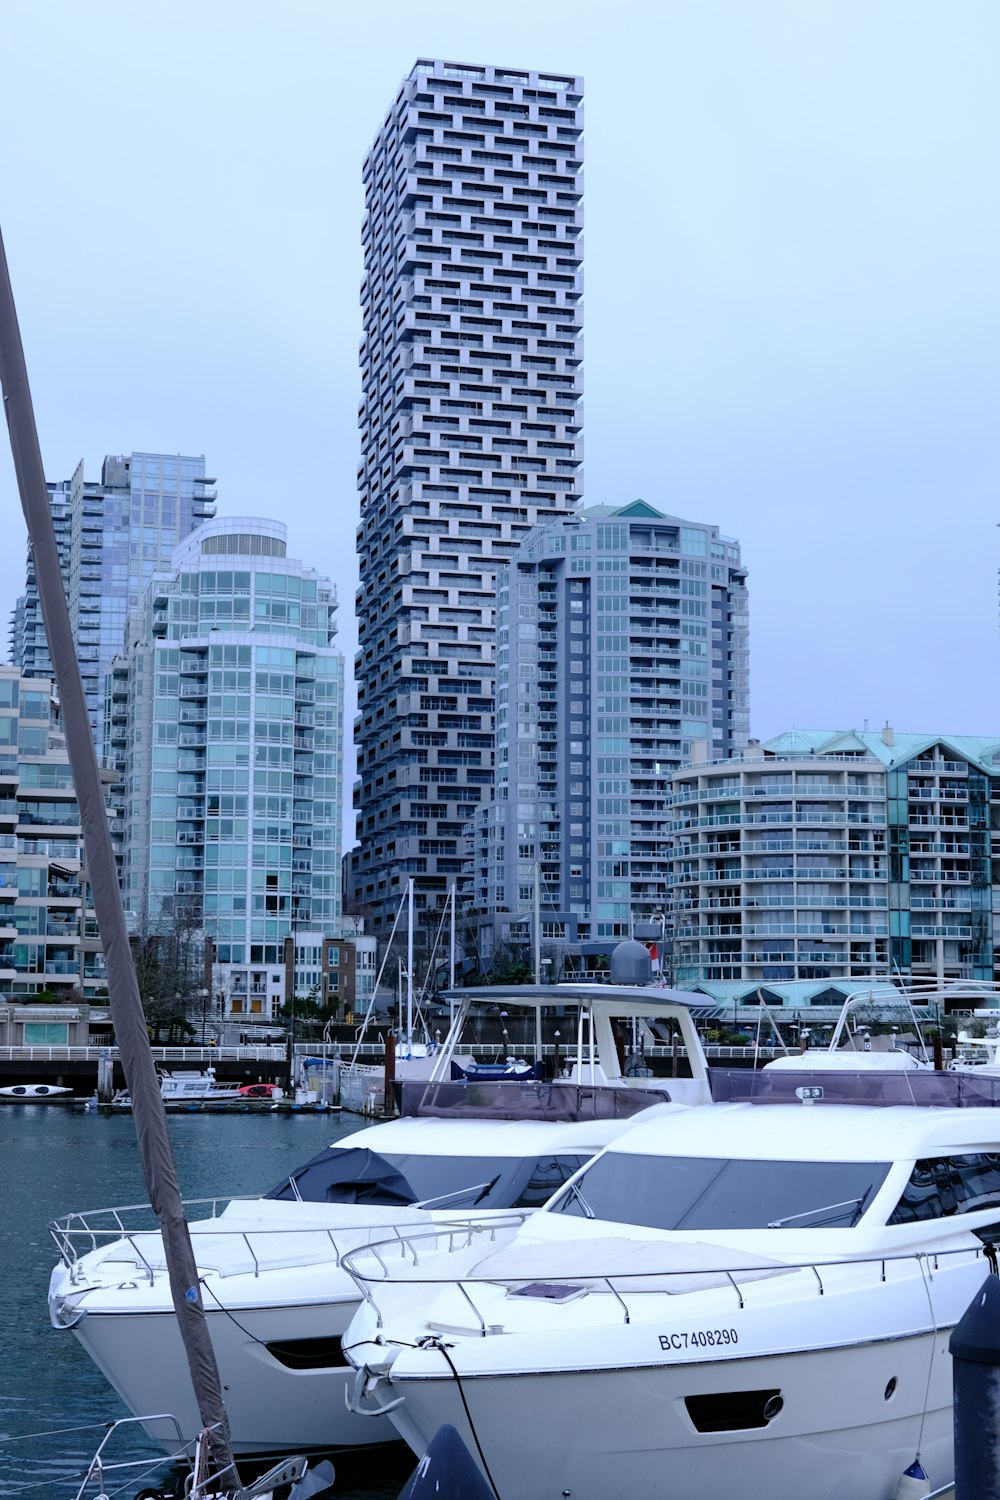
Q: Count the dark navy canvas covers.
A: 1